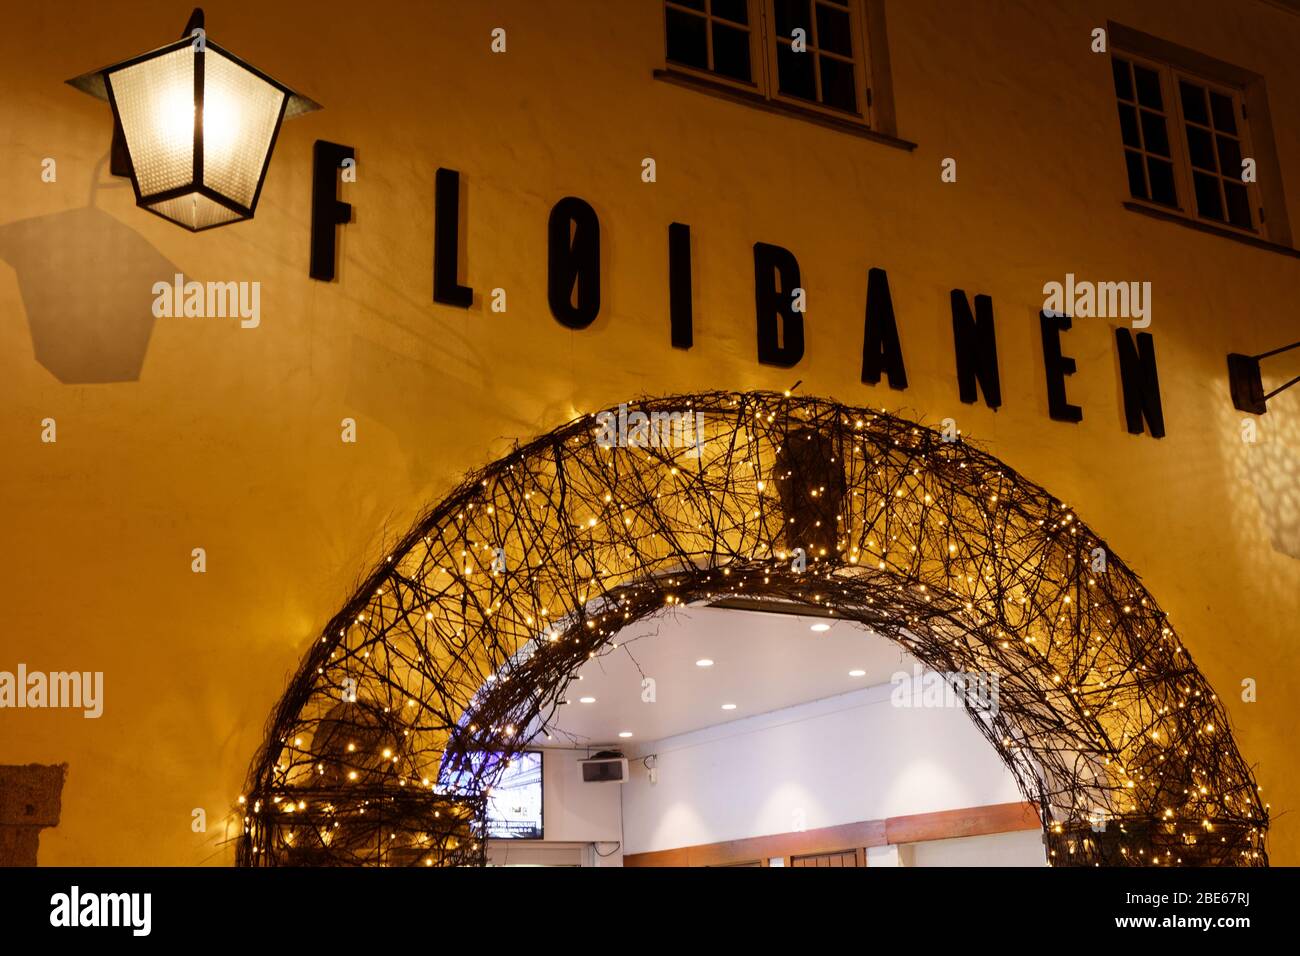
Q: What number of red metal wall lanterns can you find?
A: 0